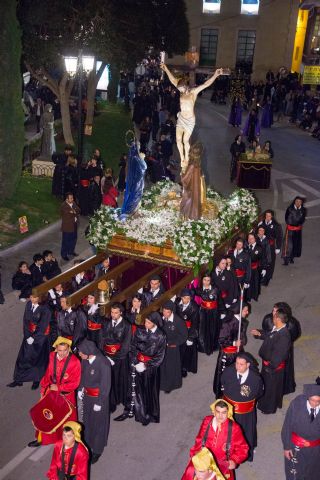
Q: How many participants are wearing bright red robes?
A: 4